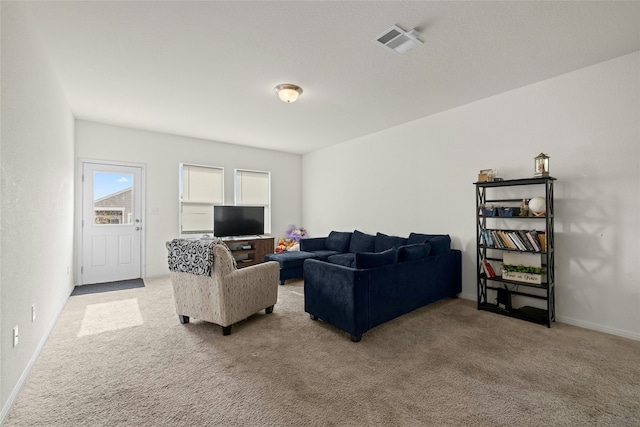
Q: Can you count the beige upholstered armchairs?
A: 1